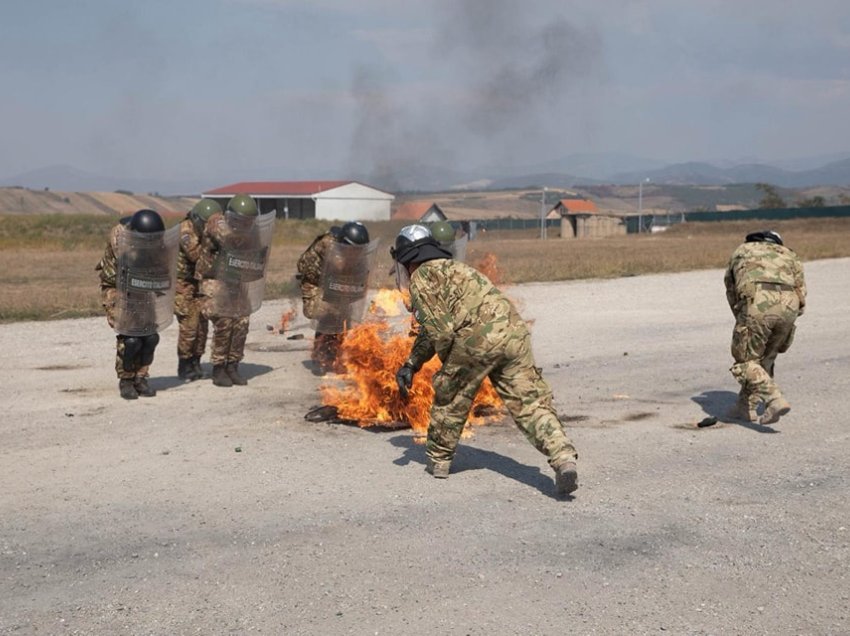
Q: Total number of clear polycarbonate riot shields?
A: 4